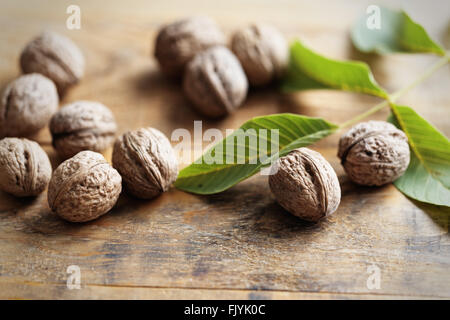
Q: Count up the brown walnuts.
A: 11